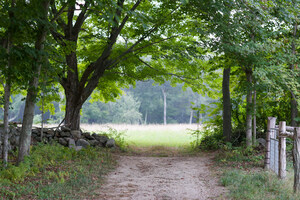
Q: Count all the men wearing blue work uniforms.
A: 0